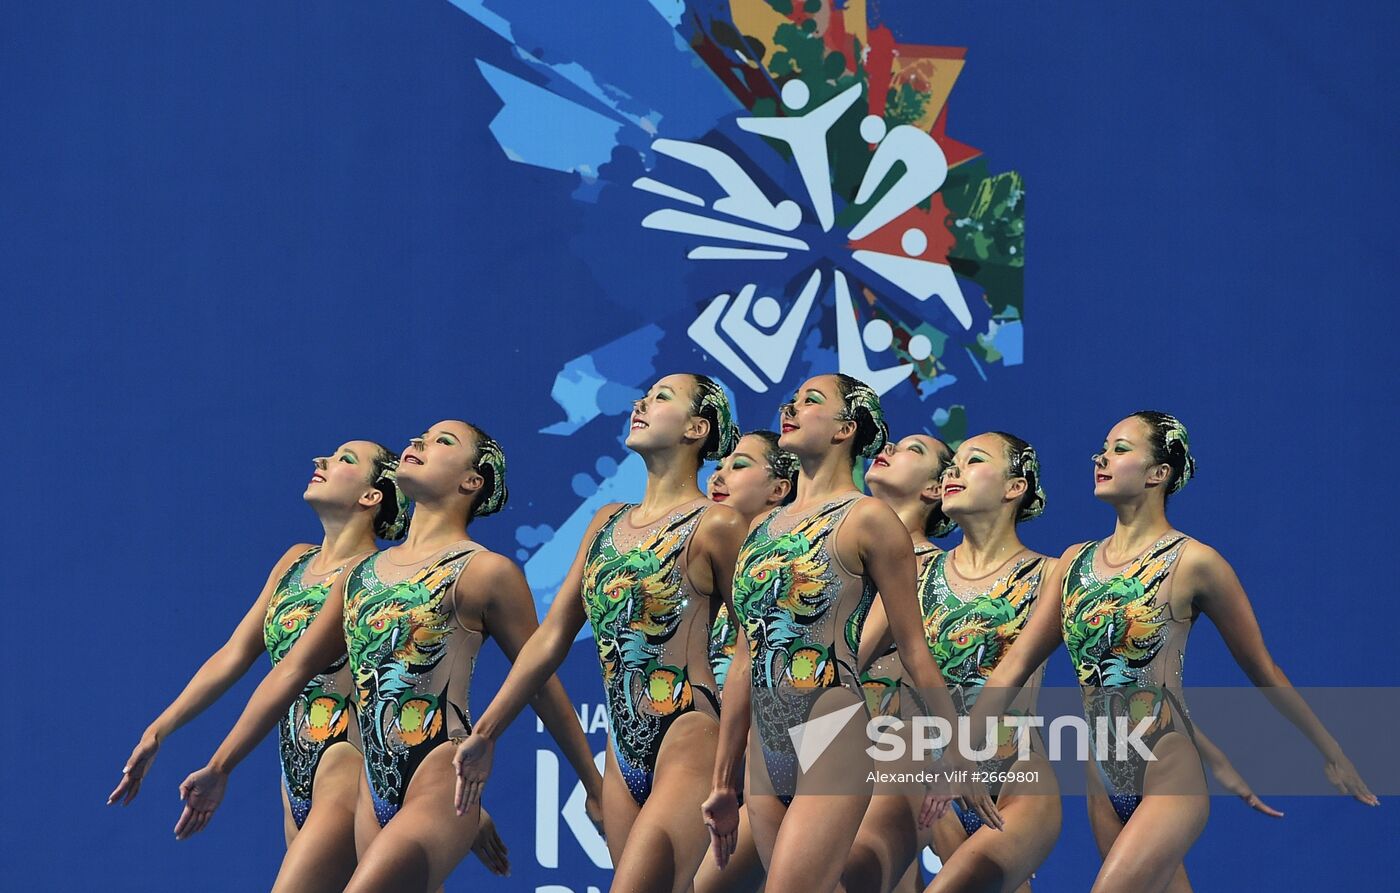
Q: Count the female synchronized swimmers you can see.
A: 8